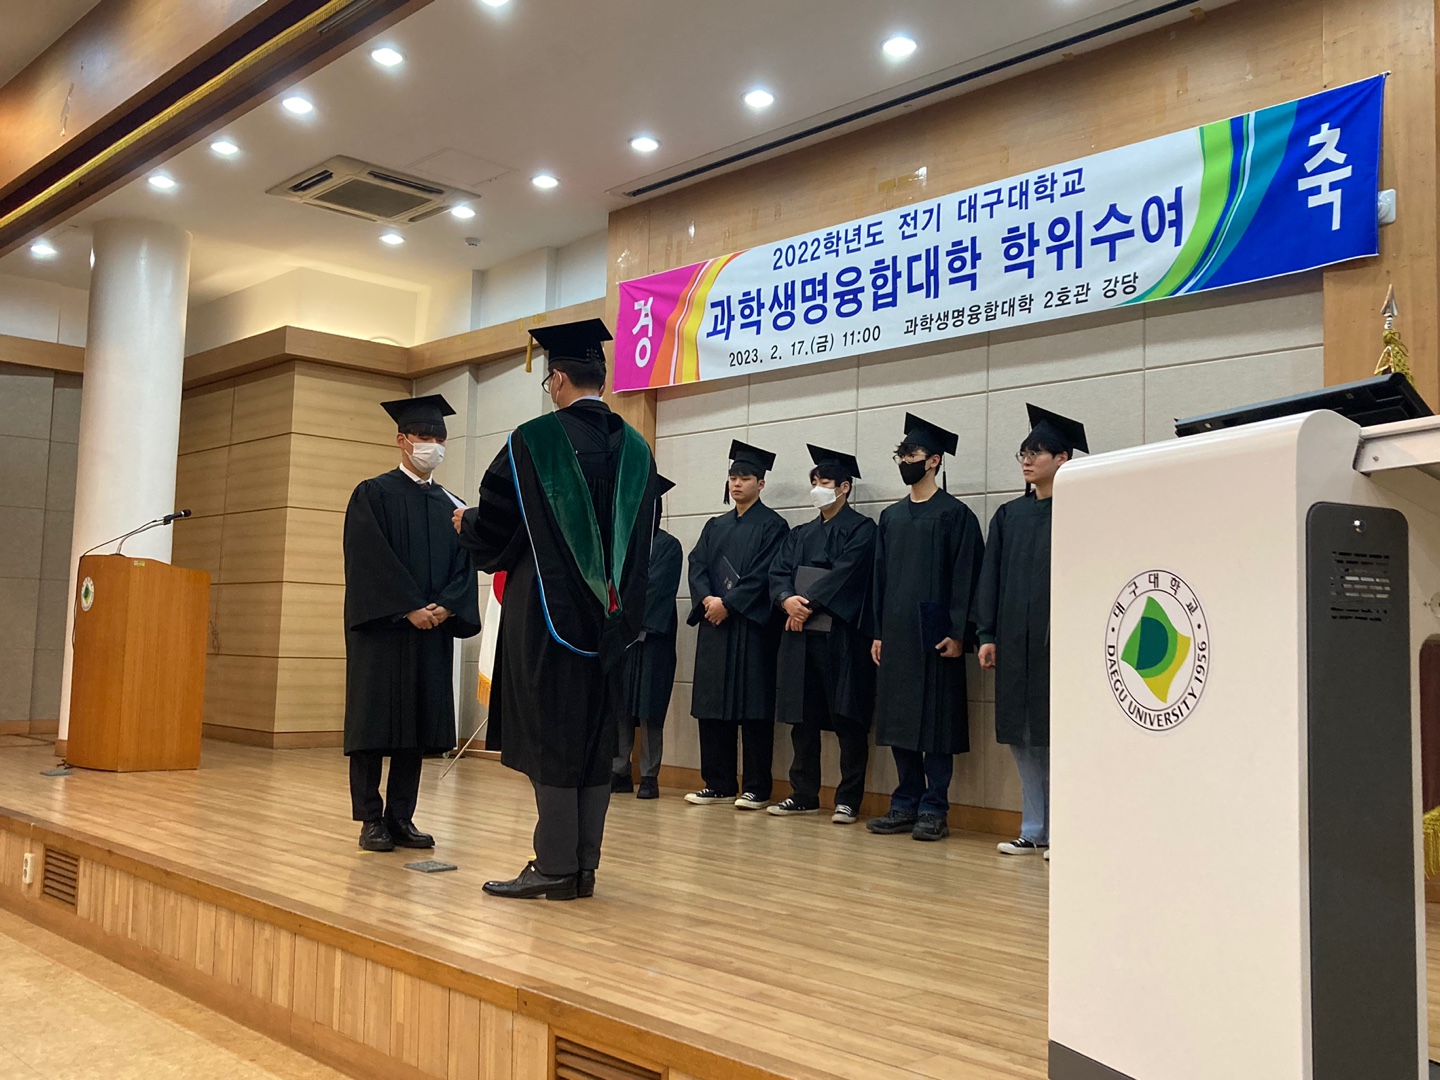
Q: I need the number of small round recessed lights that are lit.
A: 12